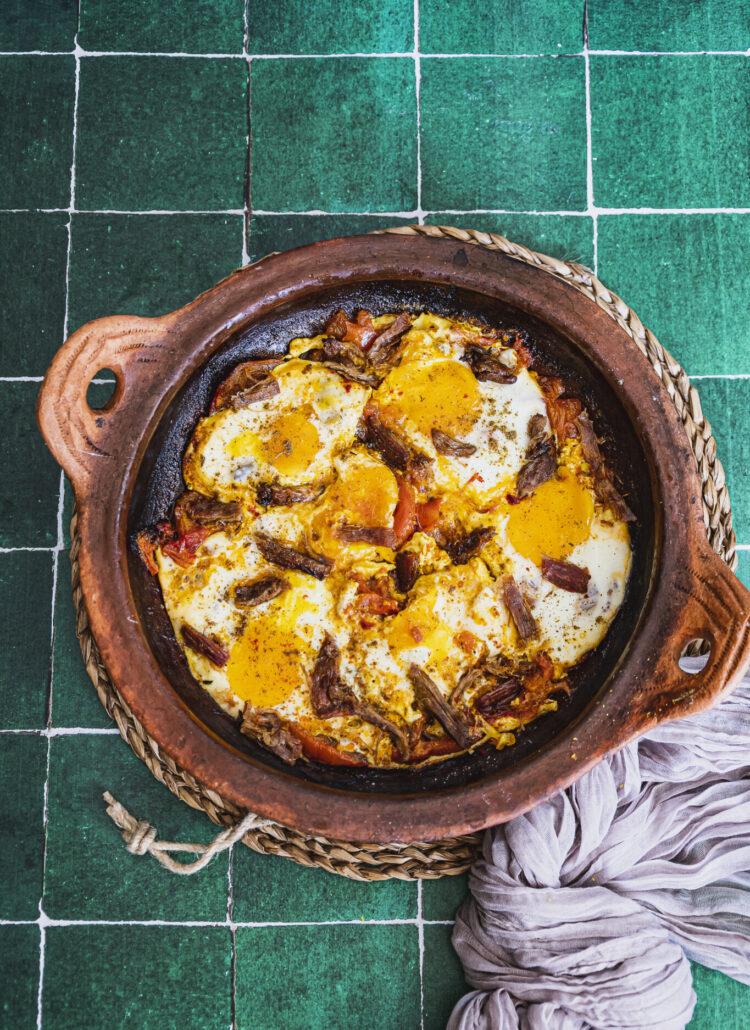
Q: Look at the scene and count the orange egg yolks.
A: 6